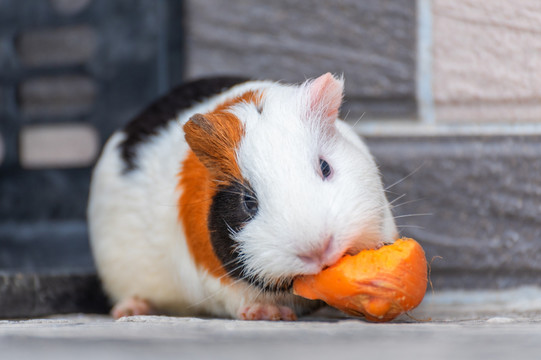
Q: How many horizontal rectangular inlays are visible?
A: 3